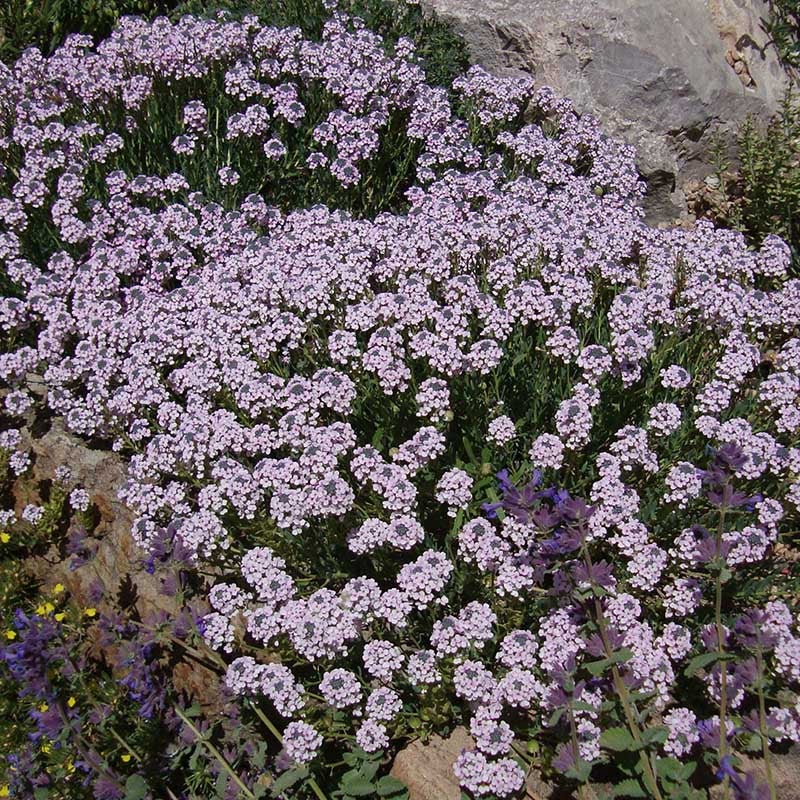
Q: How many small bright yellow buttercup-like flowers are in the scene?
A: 13